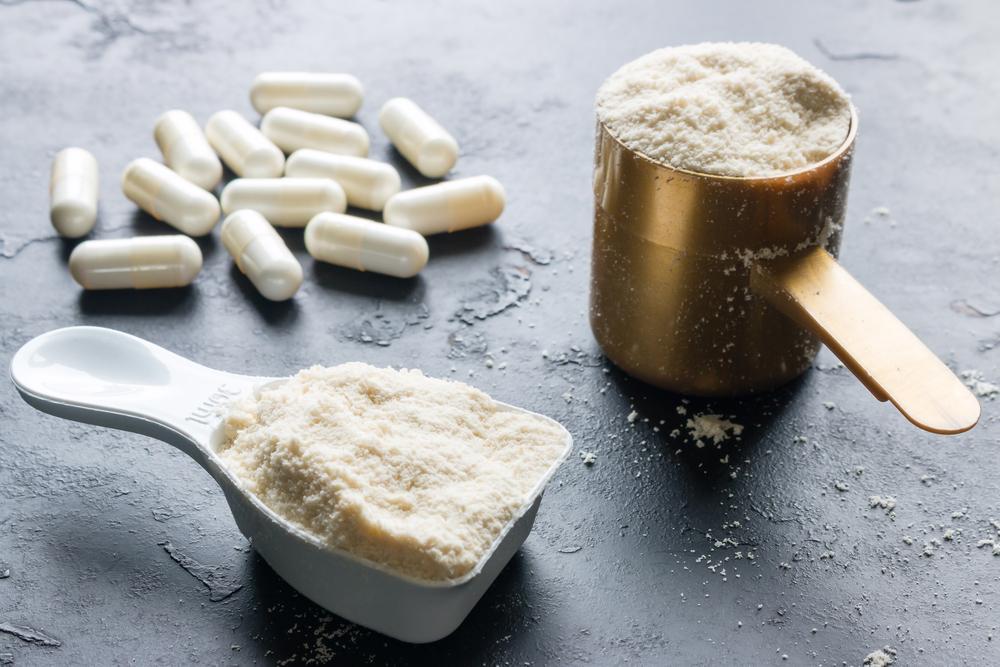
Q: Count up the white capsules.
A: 13